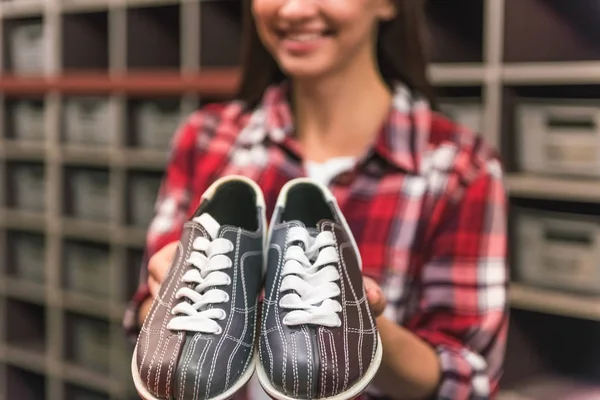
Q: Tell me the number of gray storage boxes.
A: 13